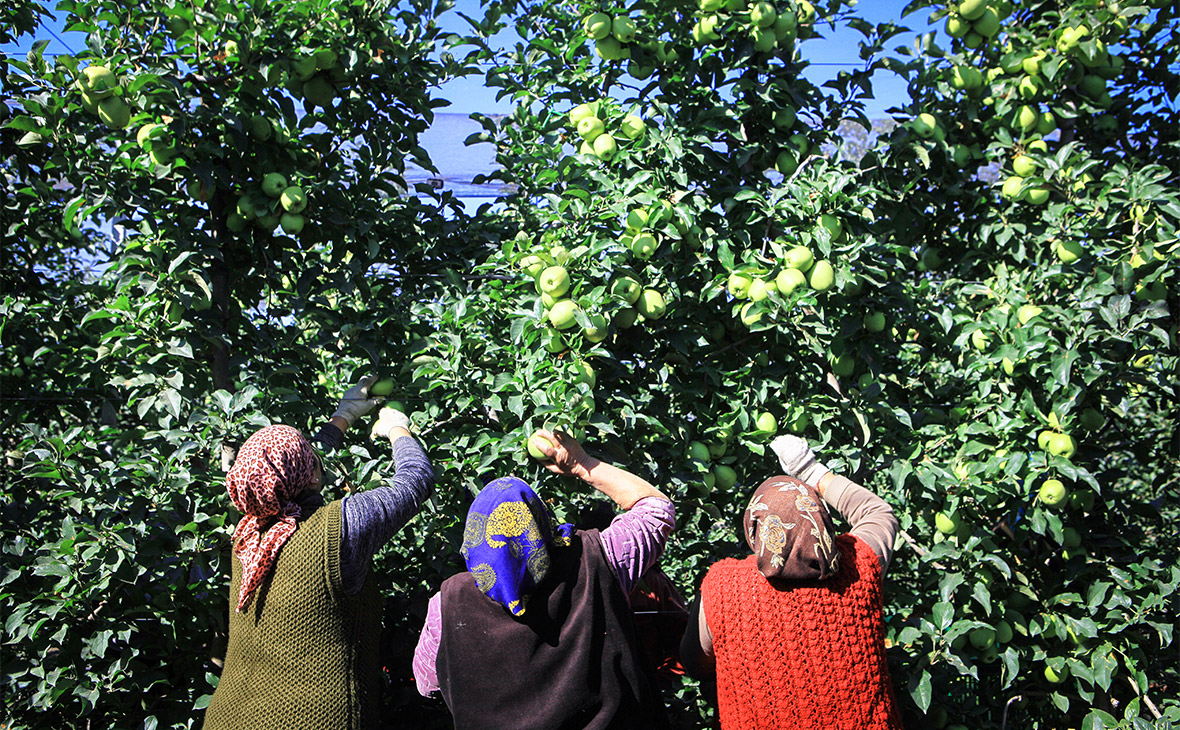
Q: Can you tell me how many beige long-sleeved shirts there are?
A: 1